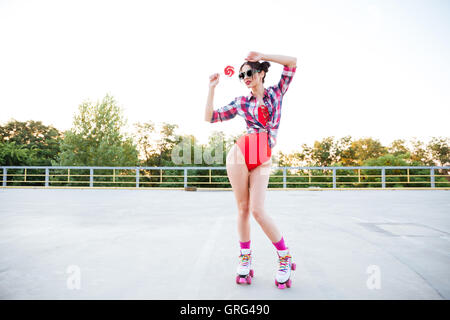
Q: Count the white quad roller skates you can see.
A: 2